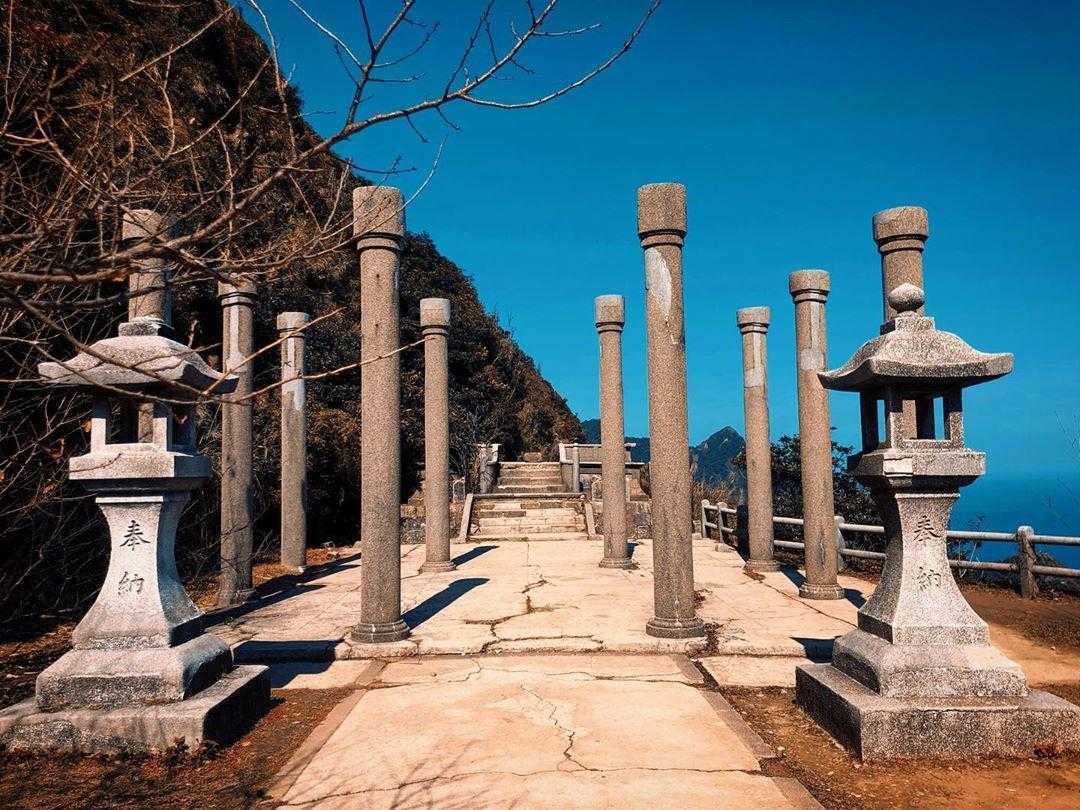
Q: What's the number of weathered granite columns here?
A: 10